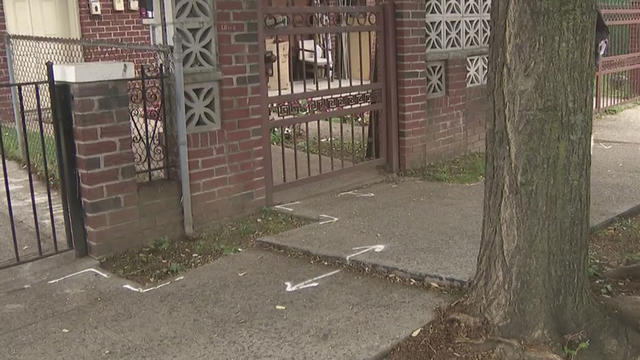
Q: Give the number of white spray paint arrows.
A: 2